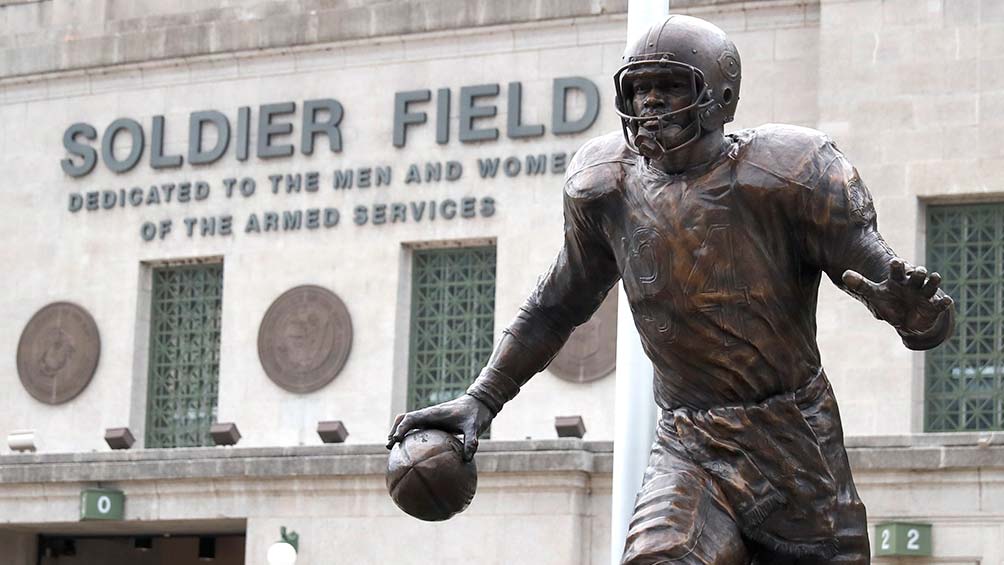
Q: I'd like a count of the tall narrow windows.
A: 3